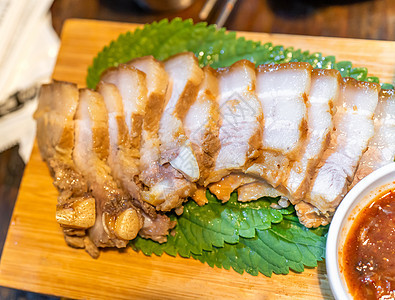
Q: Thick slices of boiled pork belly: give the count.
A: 12